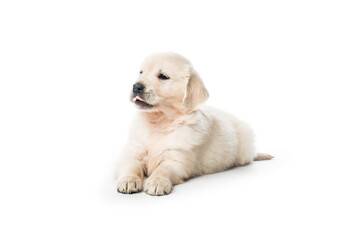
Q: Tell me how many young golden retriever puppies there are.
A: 1